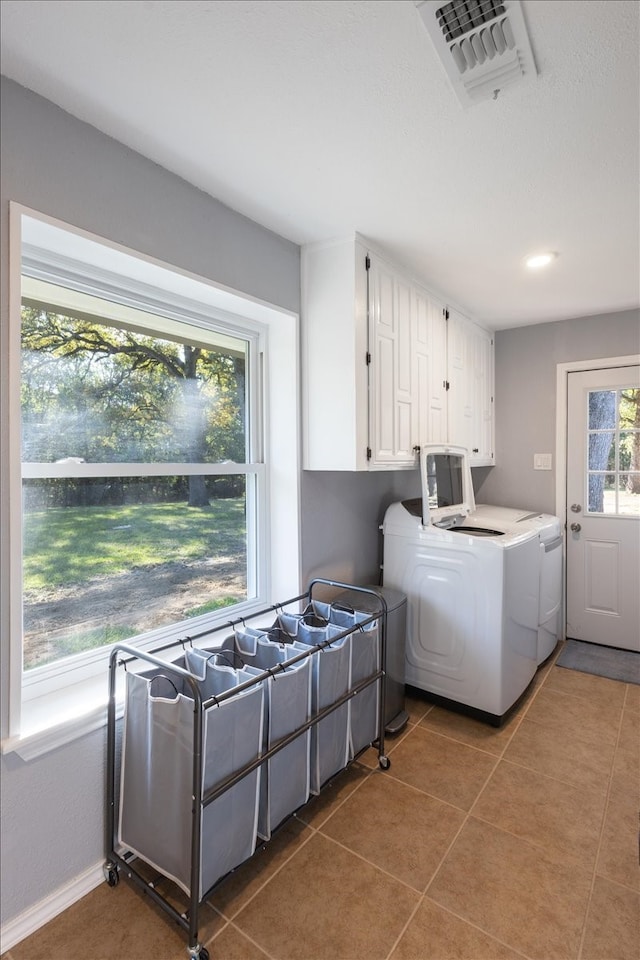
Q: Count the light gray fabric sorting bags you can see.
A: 4